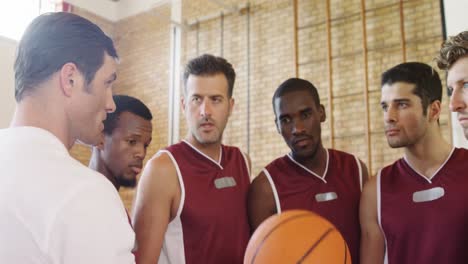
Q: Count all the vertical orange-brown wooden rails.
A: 4